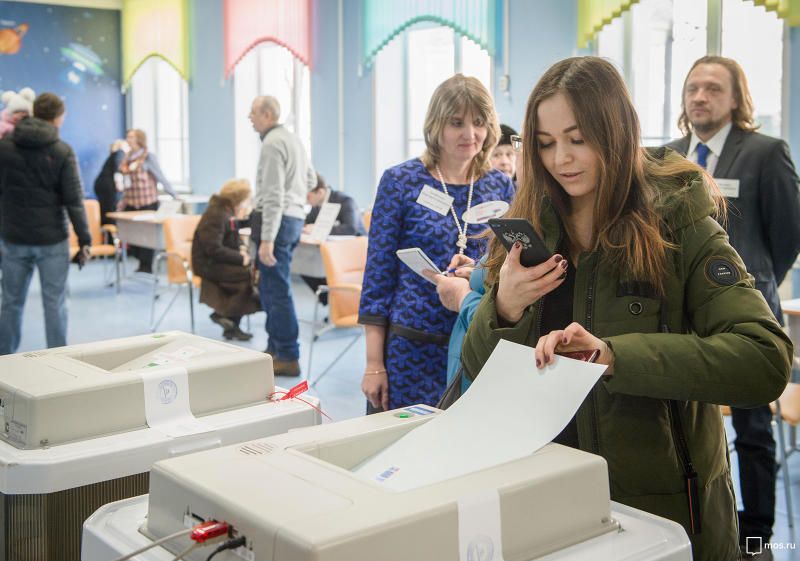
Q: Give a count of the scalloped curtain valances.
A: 4